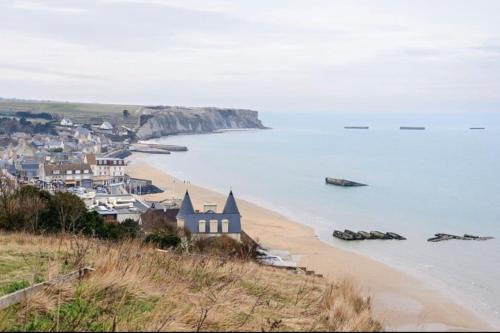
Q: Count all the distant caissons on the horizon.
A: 3